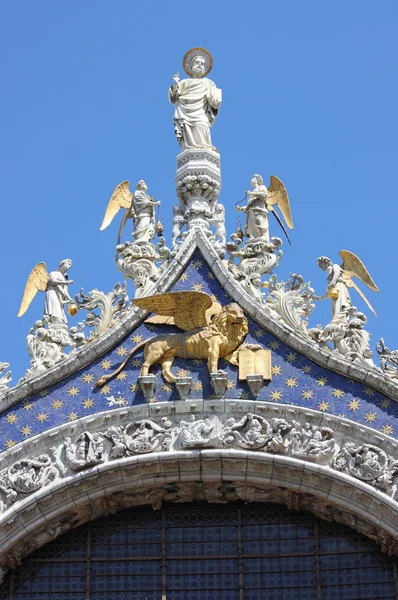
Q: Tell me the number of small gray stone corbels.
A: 4